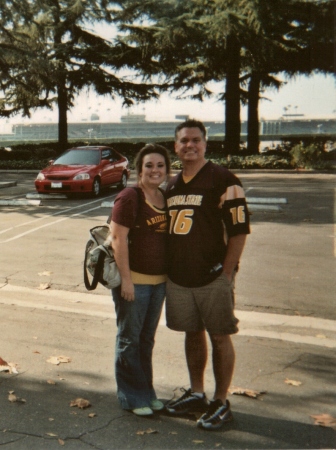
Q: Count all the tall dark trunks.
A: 3